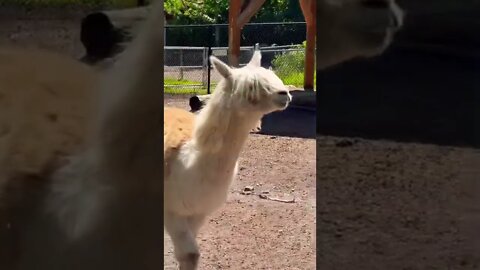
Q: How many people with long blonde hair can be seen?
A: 0